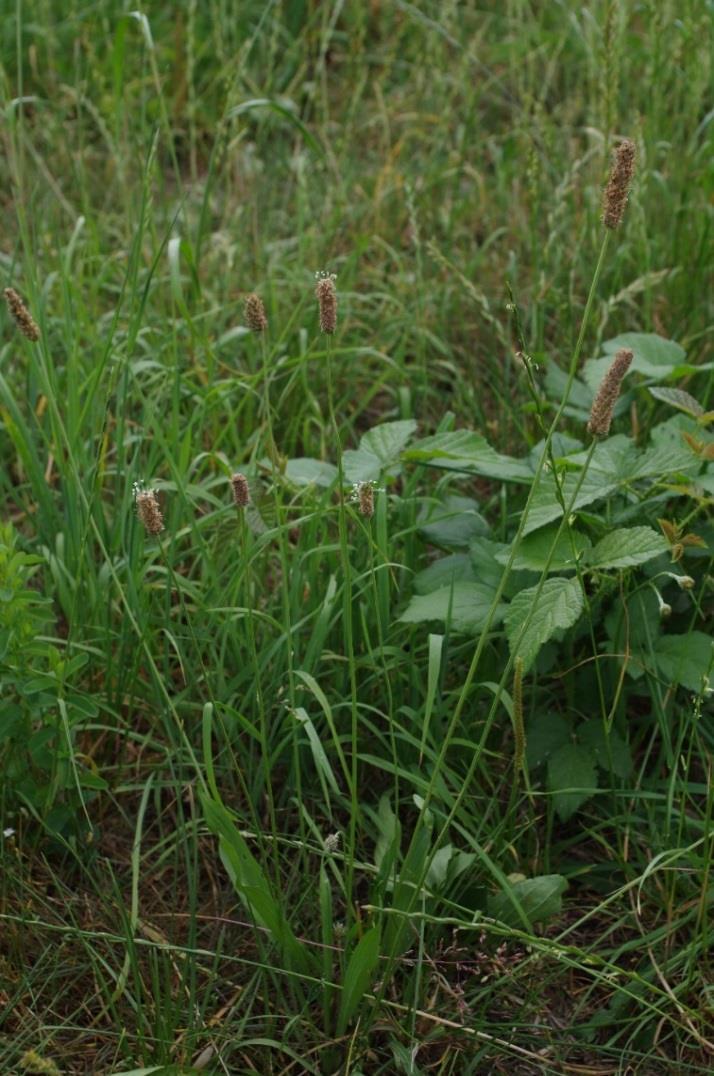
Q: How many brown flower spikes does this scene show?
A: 8